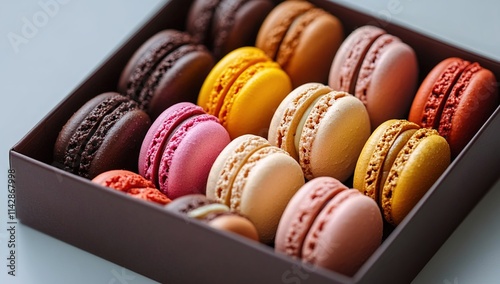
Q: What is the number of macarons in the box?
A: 14